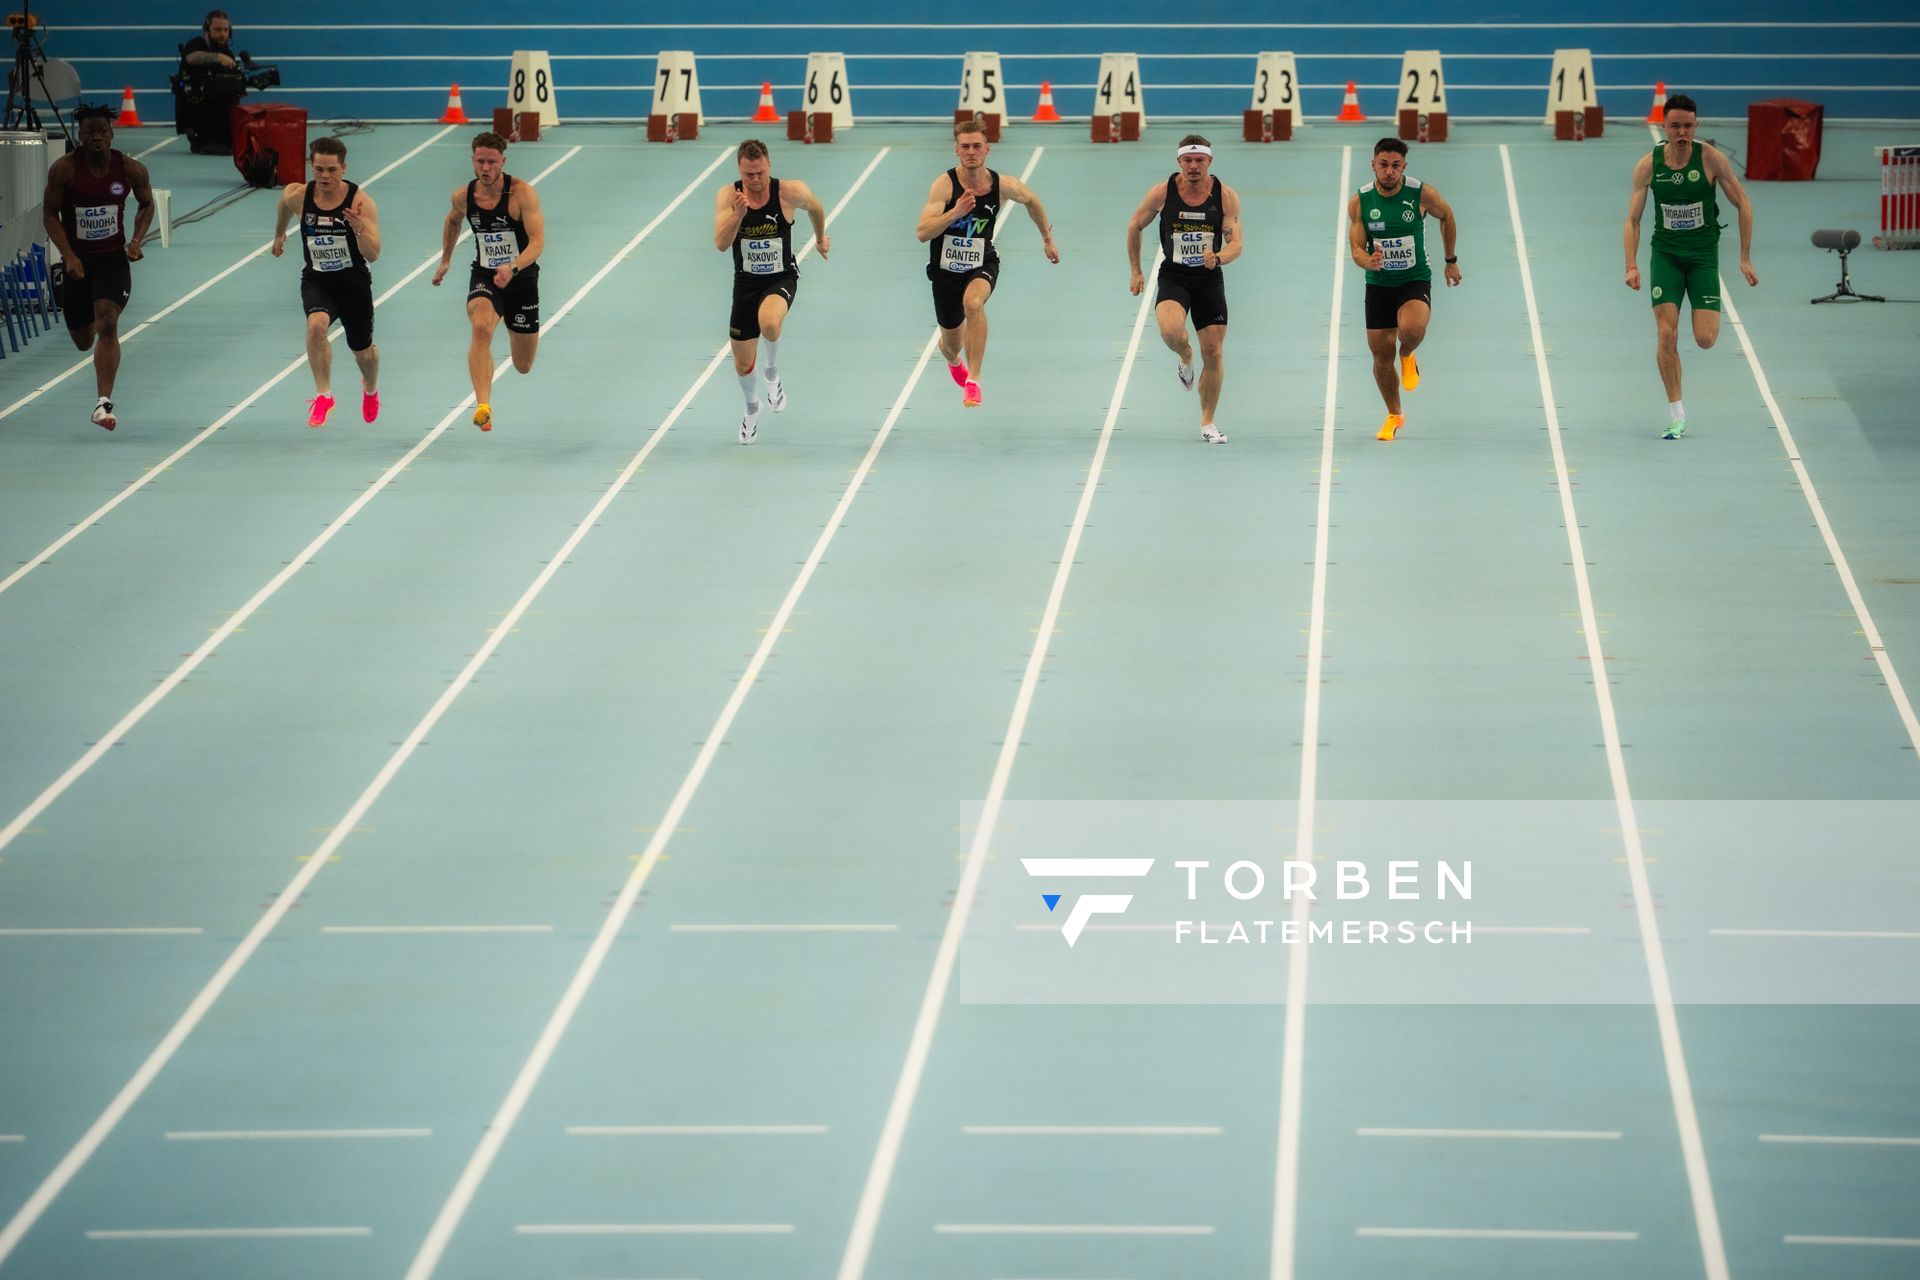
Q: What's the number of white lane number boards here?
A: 8